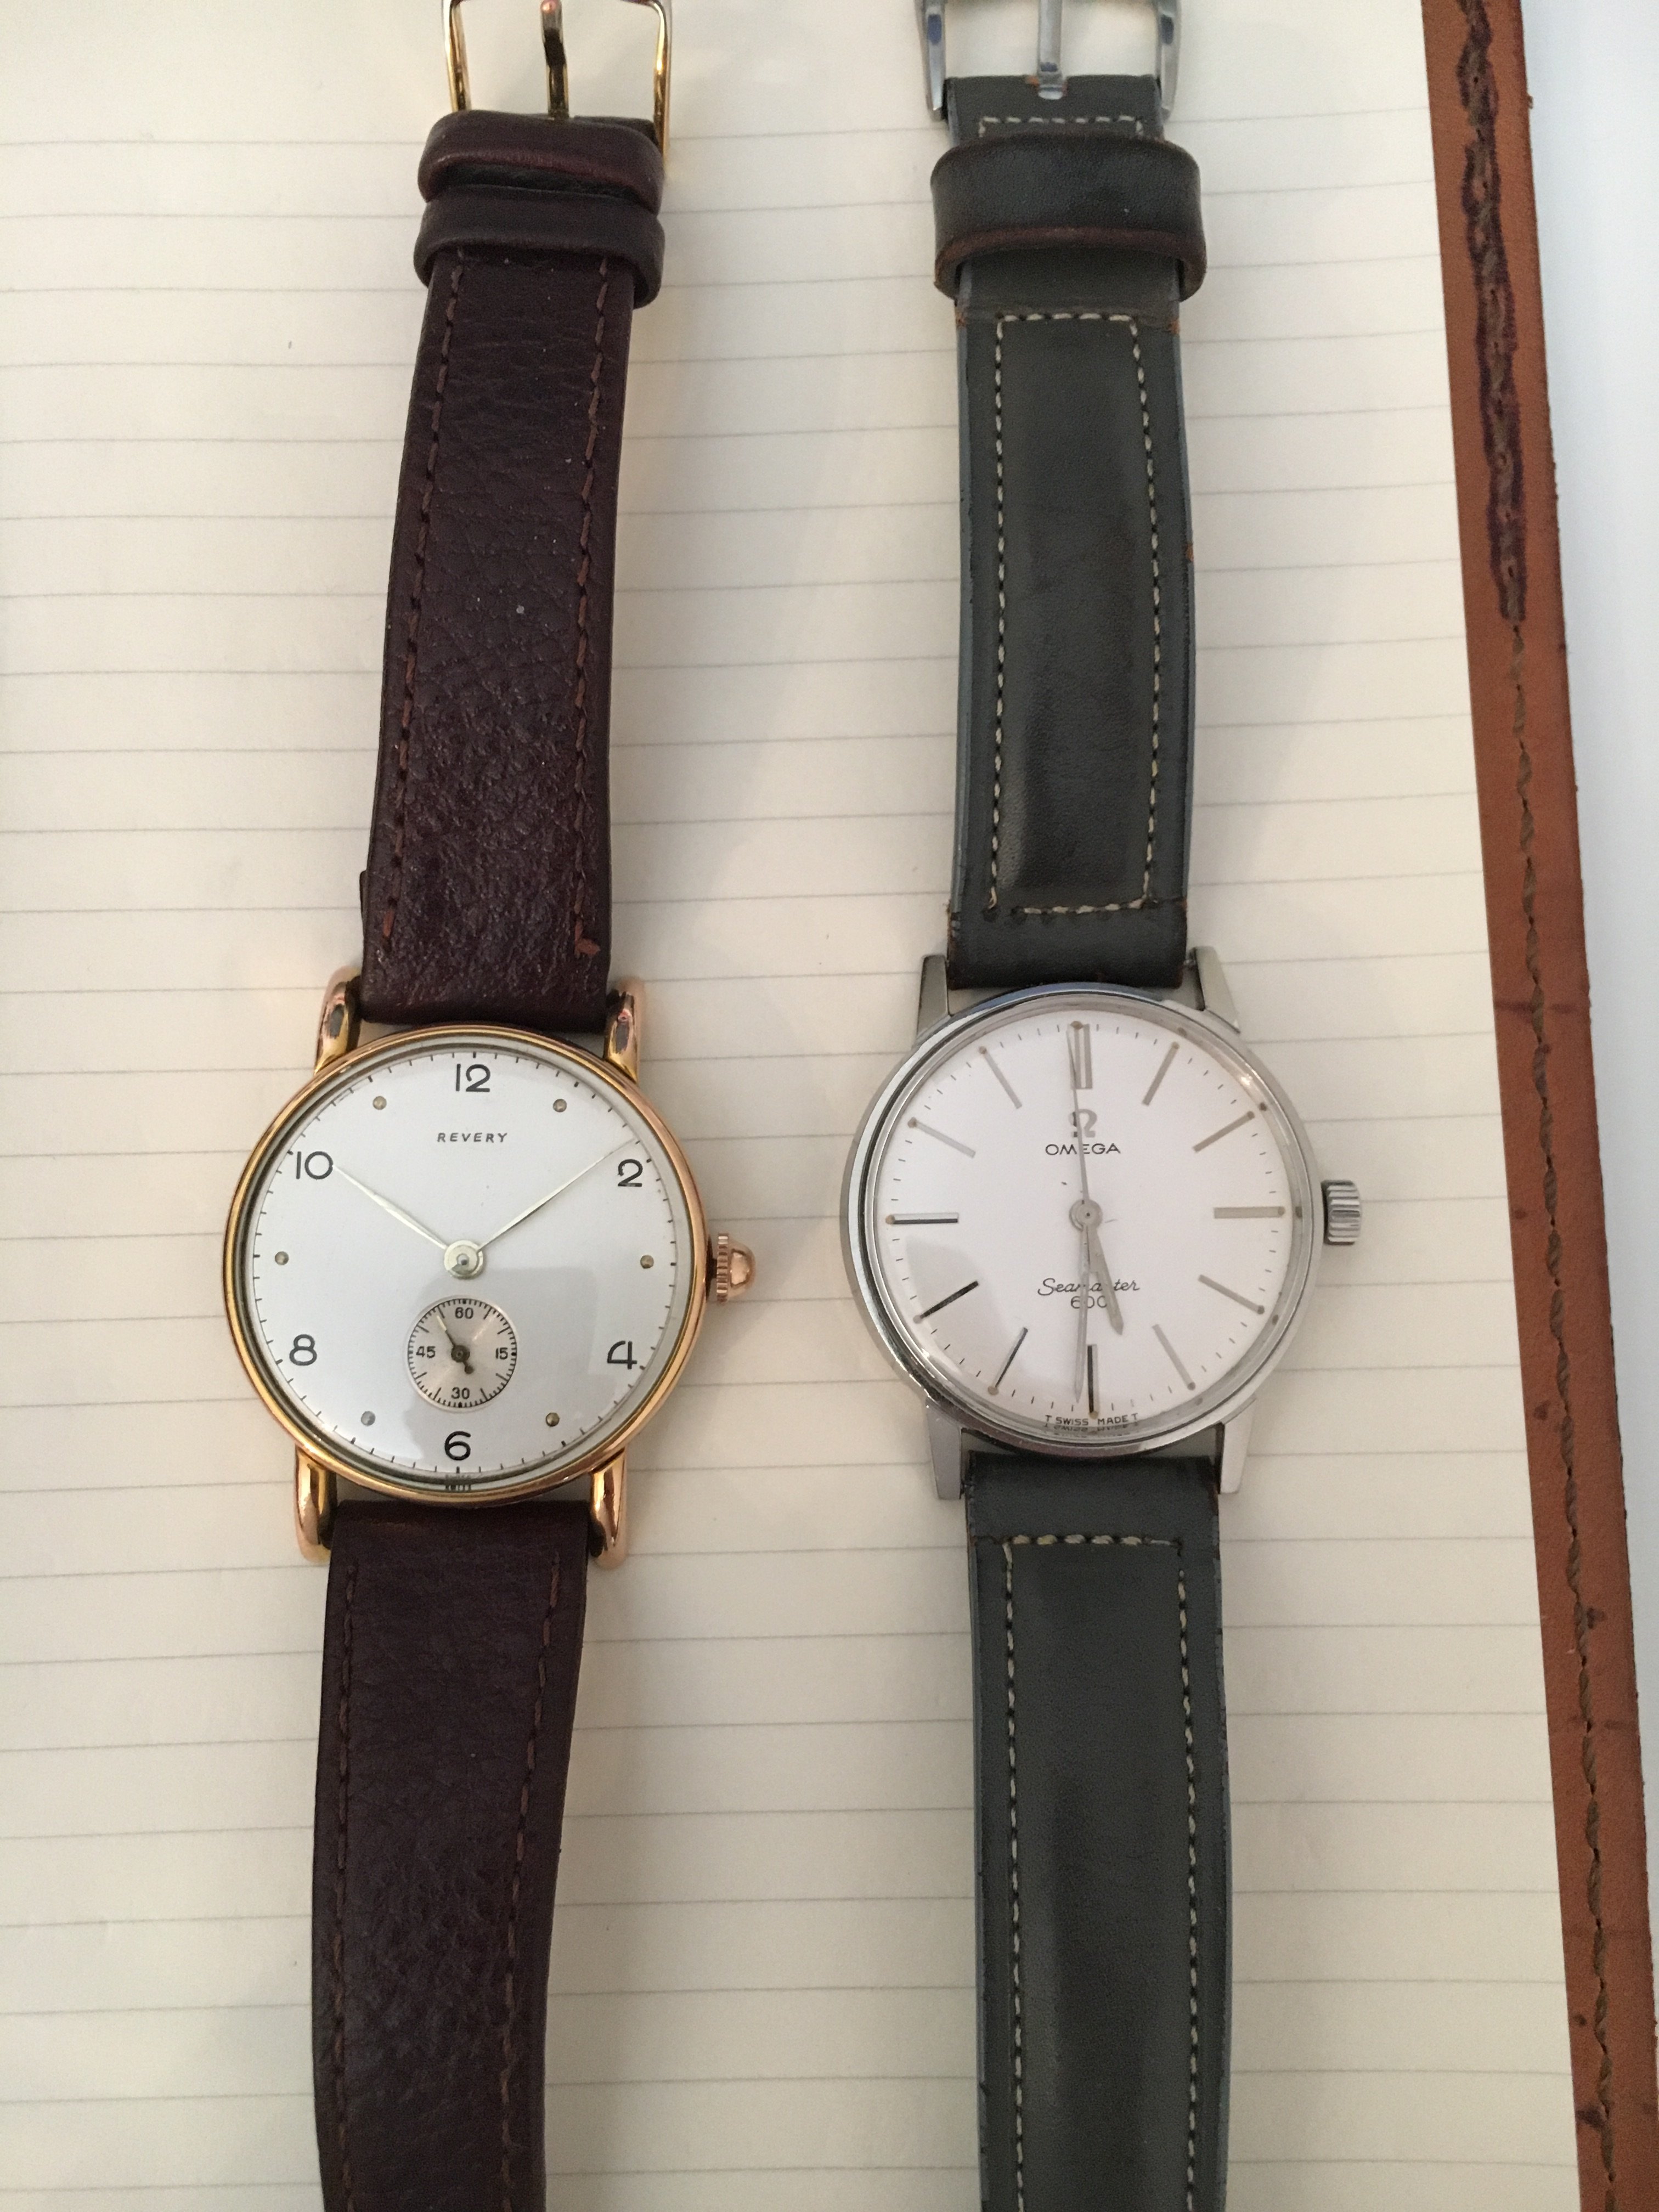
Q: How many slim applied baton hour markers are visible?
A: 12